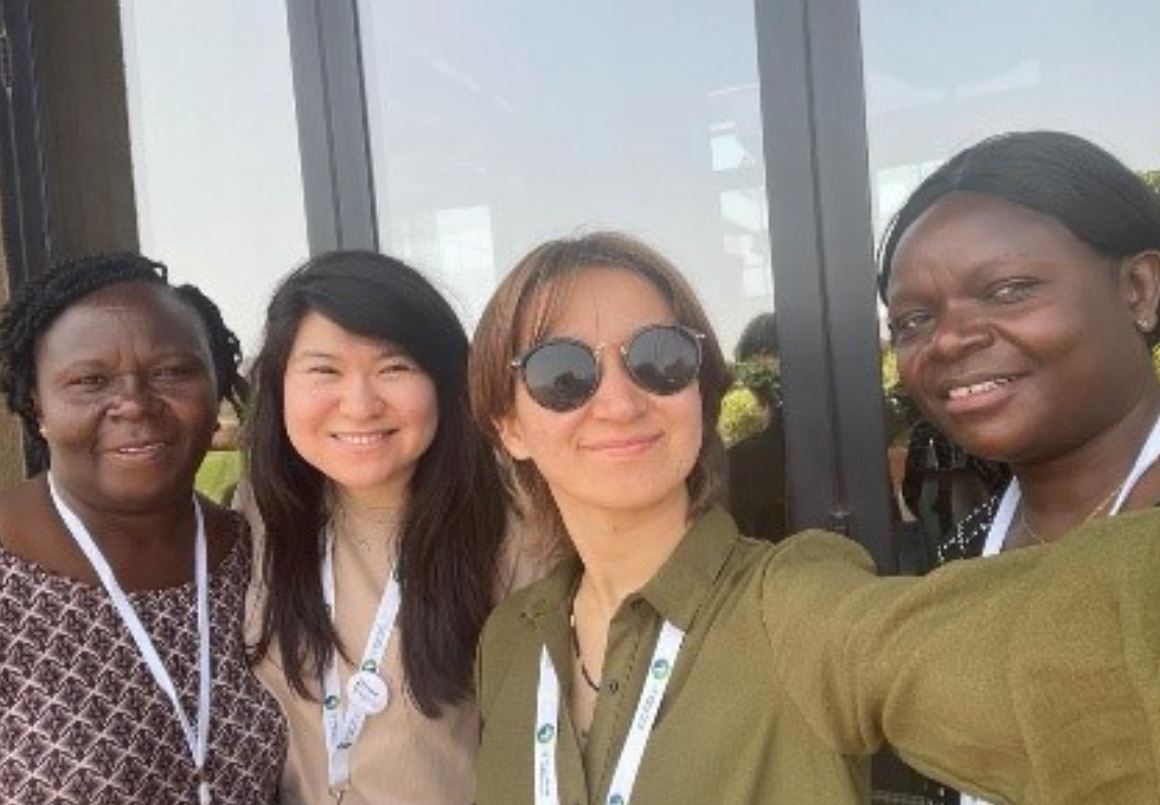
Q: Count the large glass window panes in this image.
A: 3